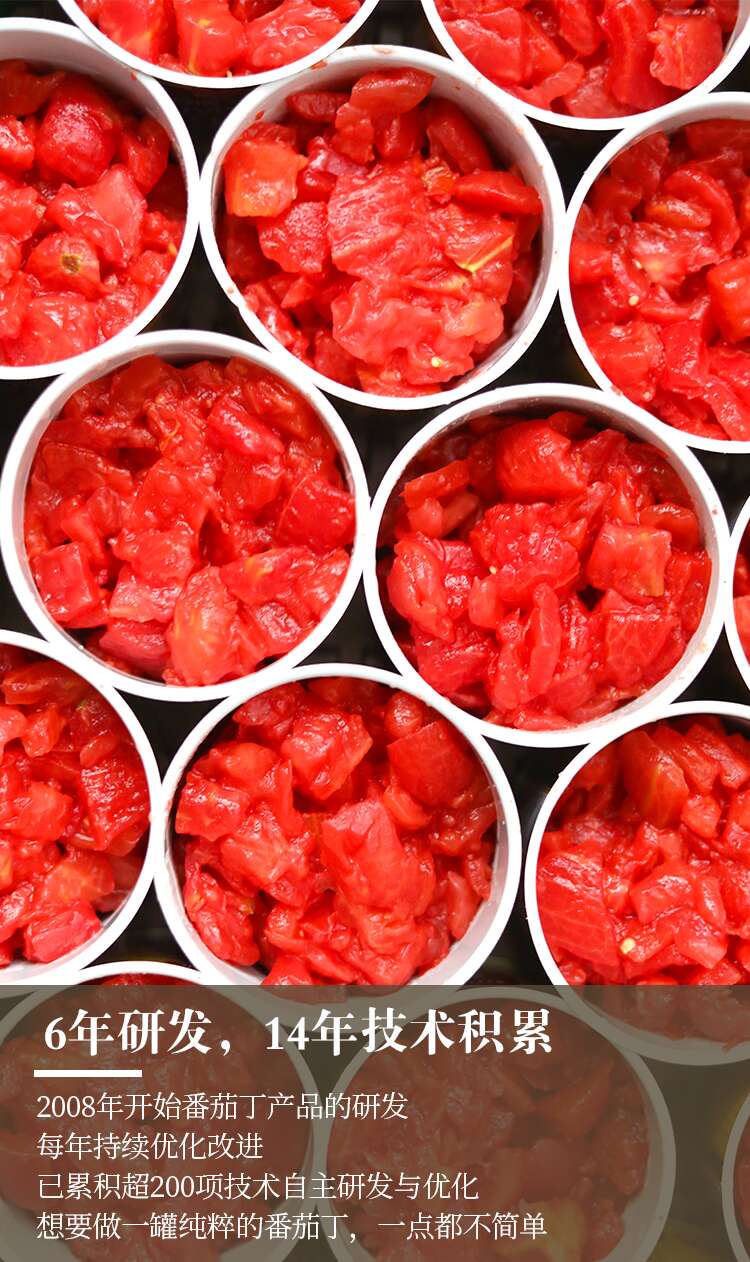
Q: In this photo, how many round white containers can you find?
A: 14